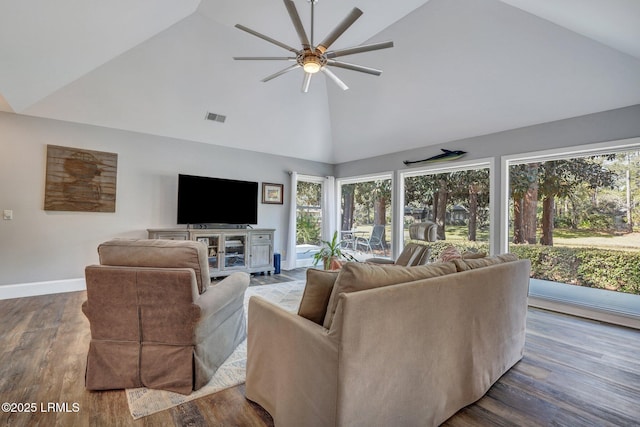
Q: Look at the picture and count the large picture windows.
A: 3